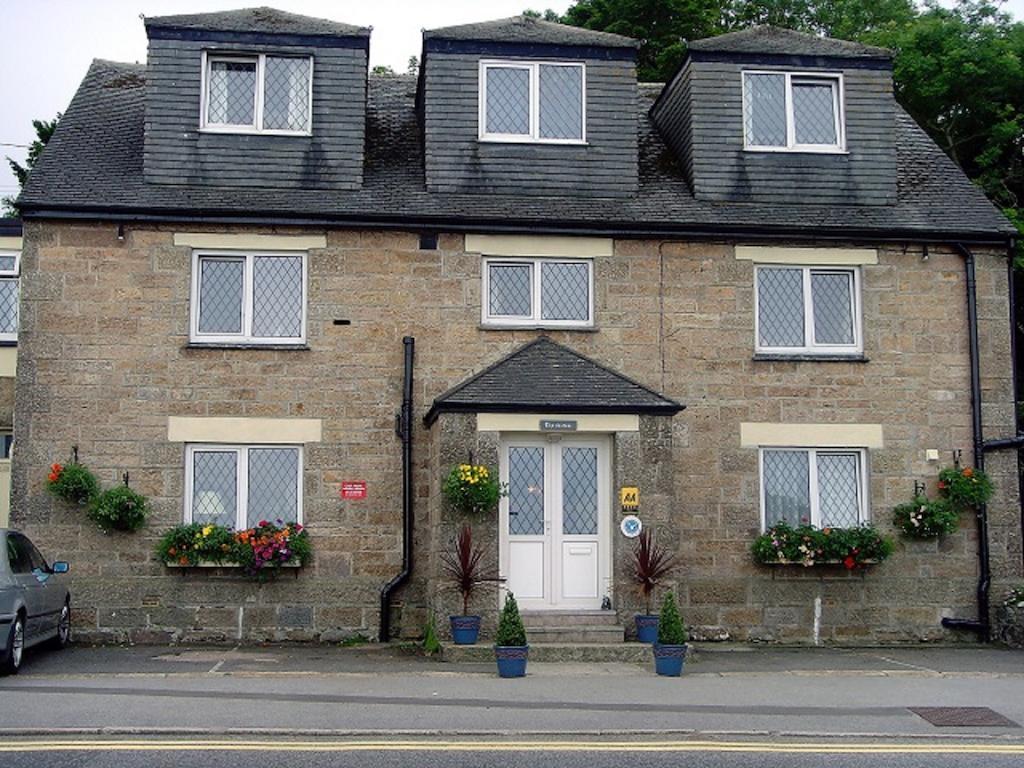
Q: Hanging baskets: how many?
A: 5